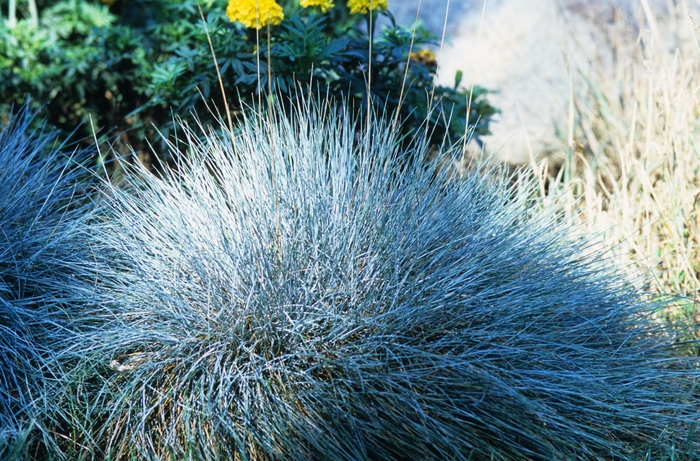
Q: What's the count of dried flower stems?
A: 7